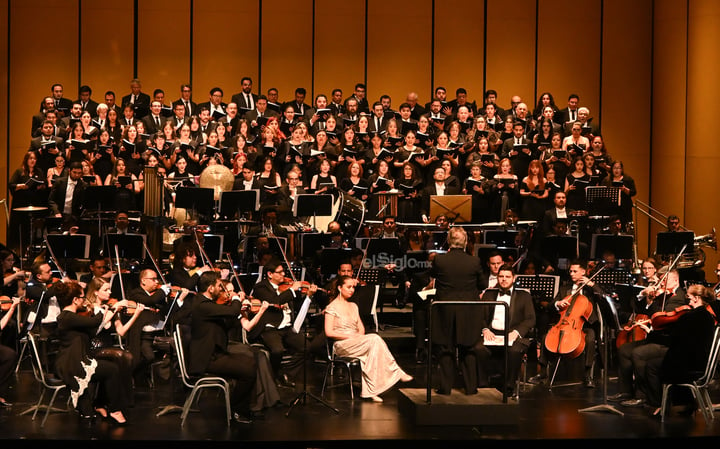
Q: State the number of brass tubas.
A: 1